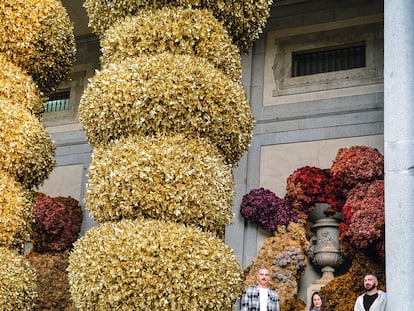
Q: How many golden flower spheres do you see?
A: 10